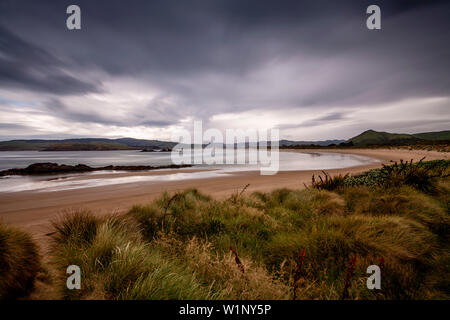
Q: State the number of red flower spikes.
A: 4